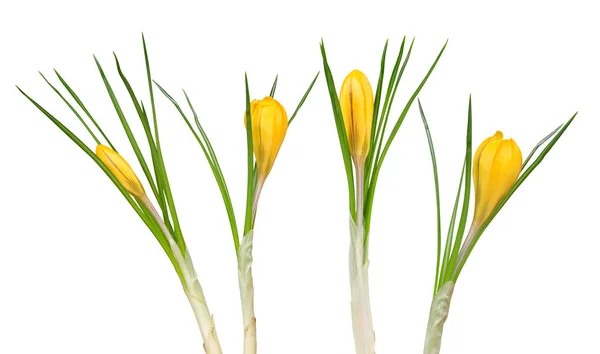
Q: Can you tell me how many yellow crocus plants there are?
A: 4